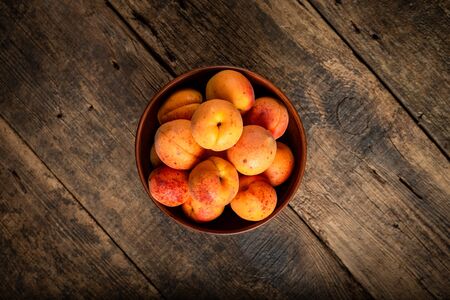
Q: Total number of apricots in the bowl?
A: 12